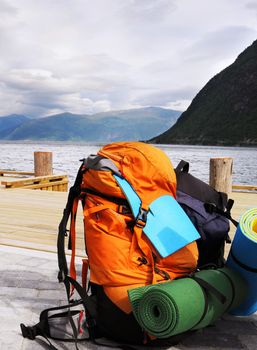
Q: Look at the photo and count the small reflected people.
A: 0